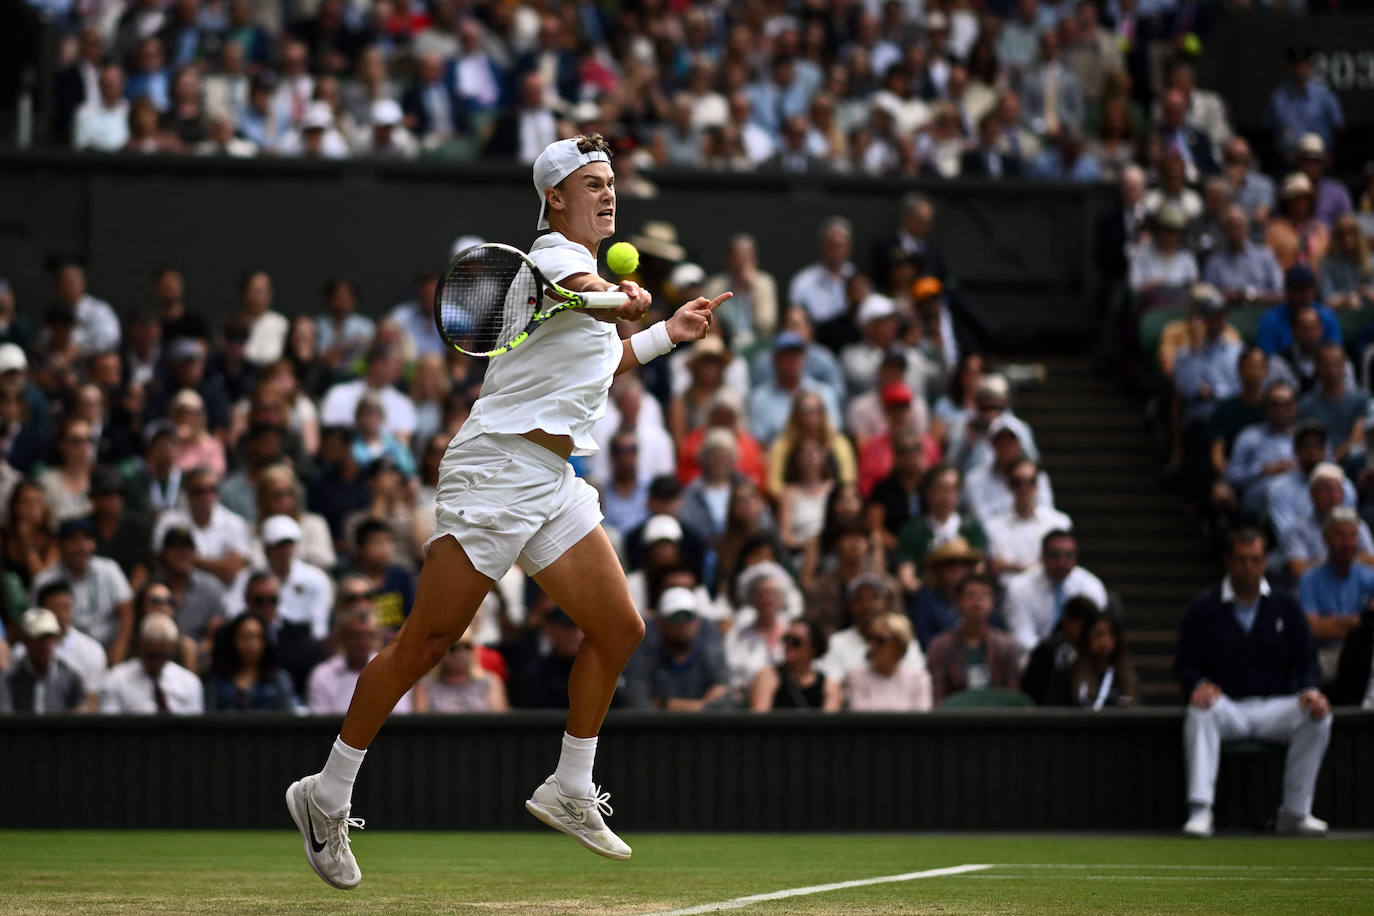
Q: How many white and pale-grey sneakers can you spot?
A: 4